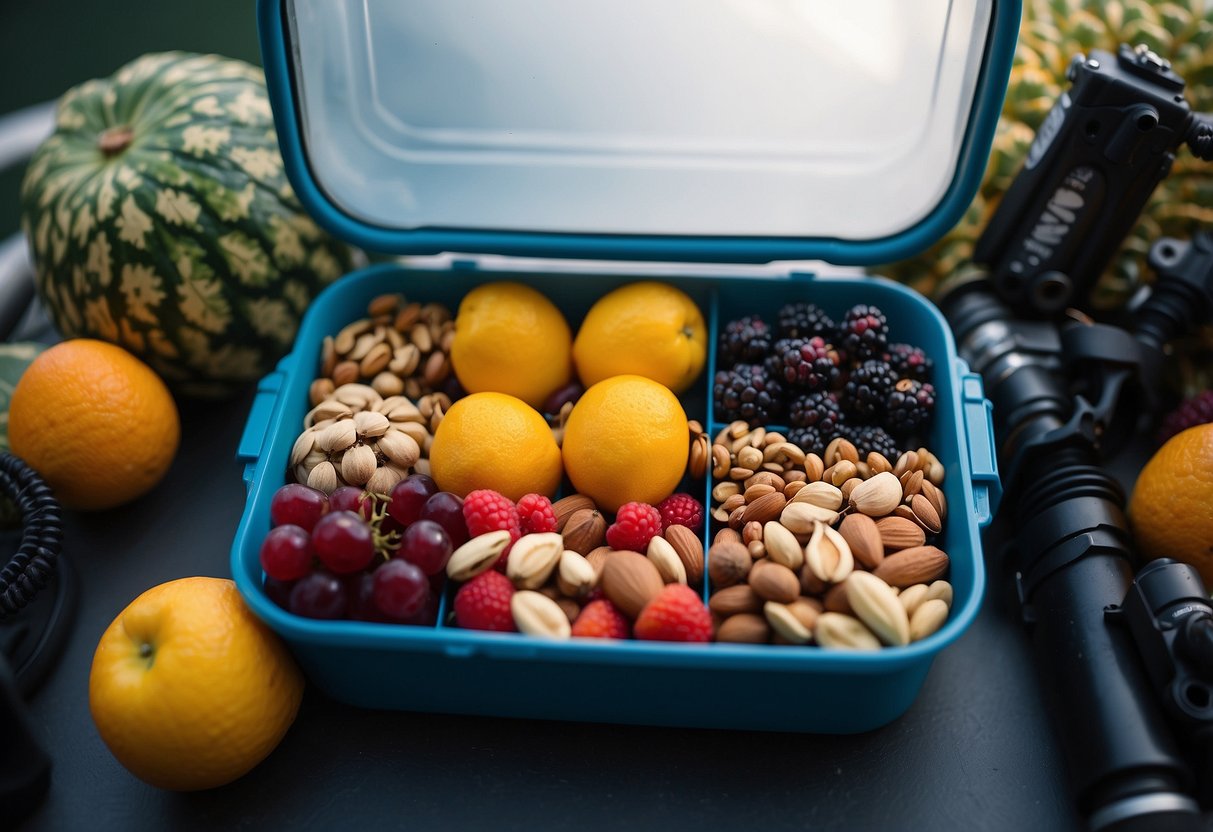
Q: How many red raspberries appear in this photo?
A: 7